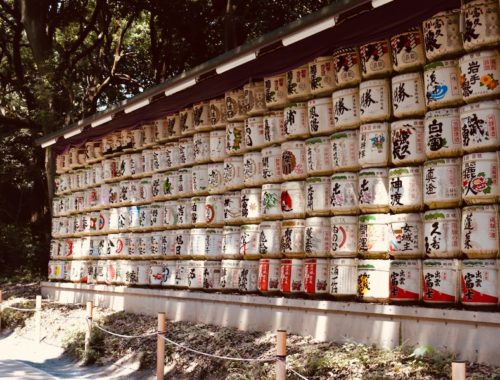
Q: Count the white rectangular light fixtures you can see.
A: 8